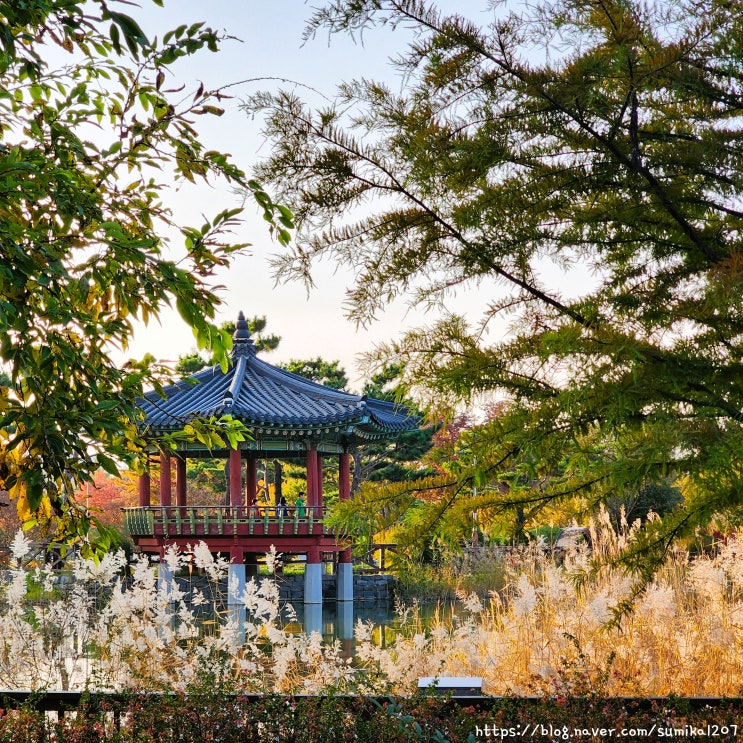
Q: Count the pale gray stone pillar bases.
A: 4